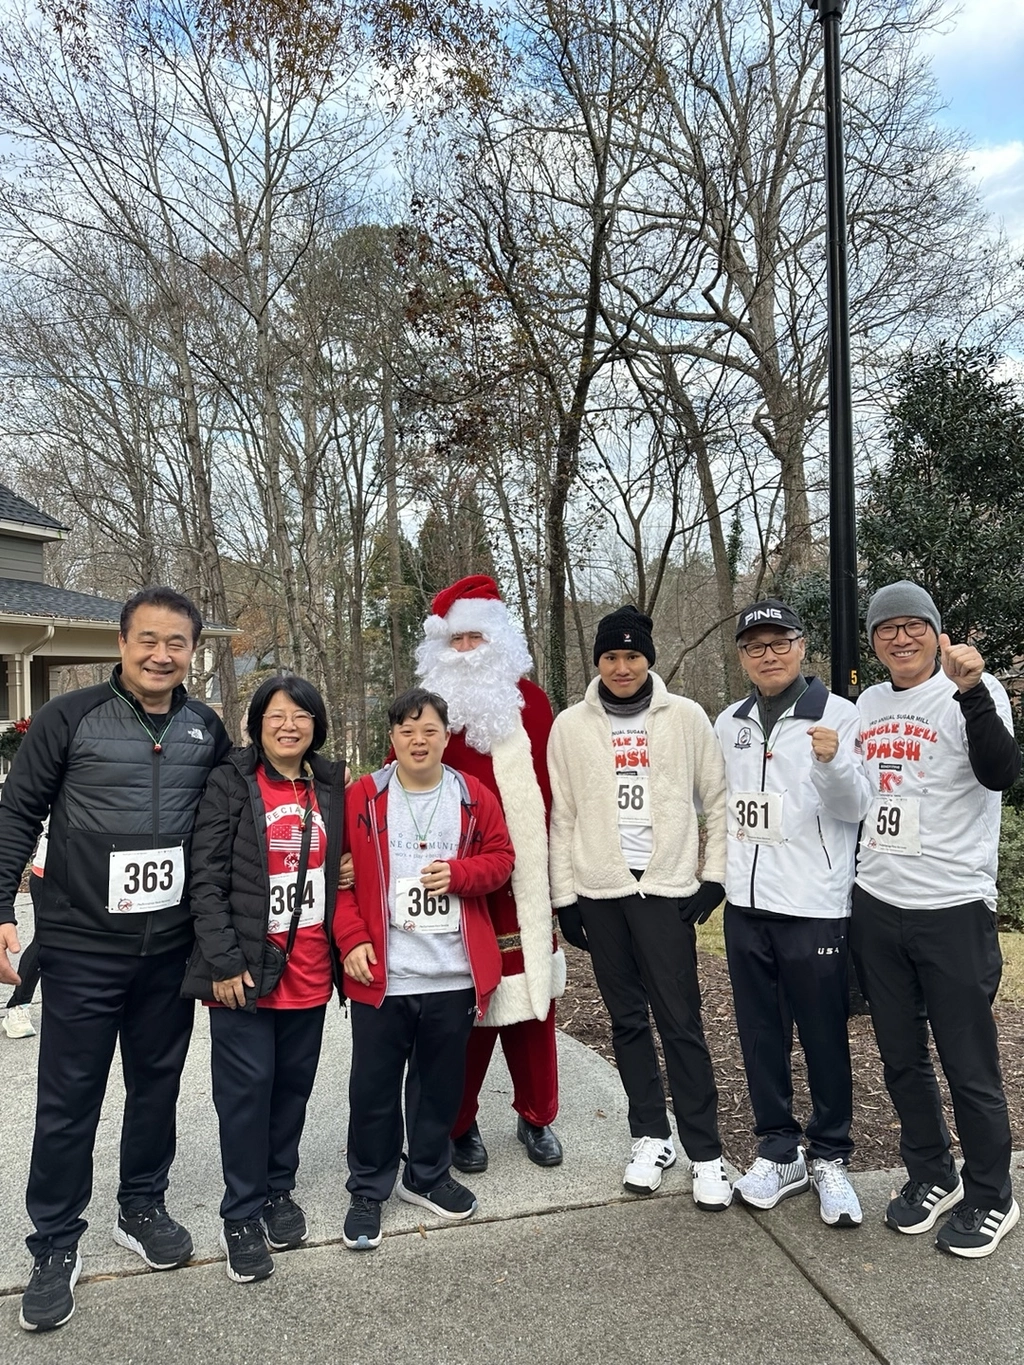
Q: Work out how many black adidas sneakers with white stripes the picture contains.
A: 2